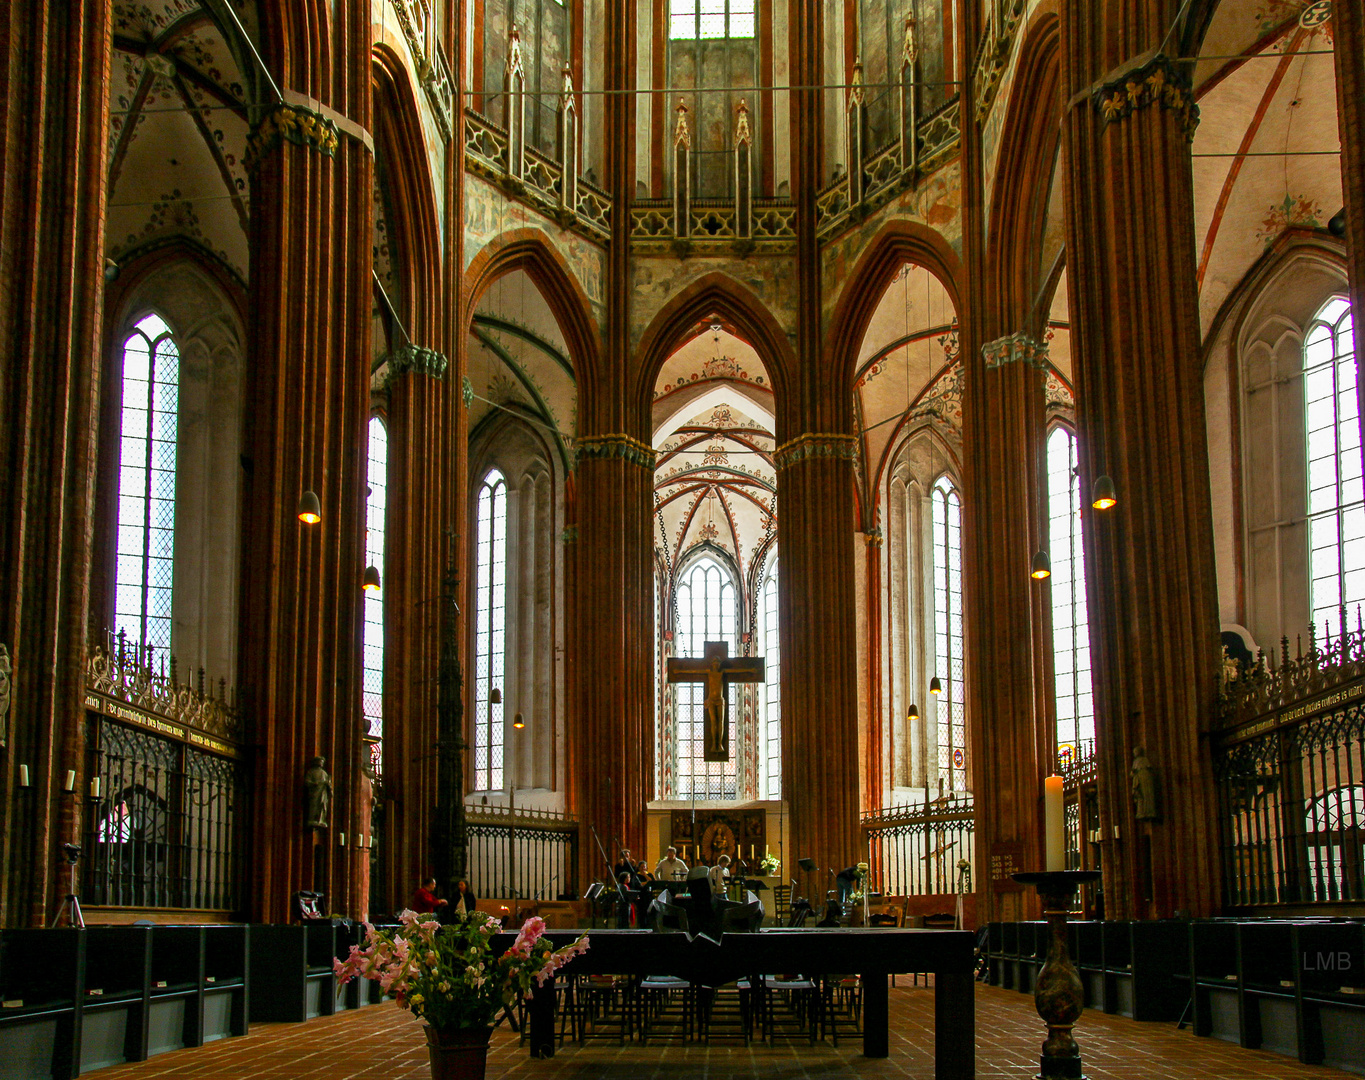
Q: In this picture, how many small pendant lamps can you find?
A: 8